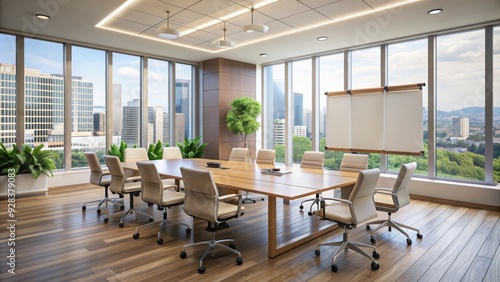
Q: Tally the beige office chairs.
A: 12